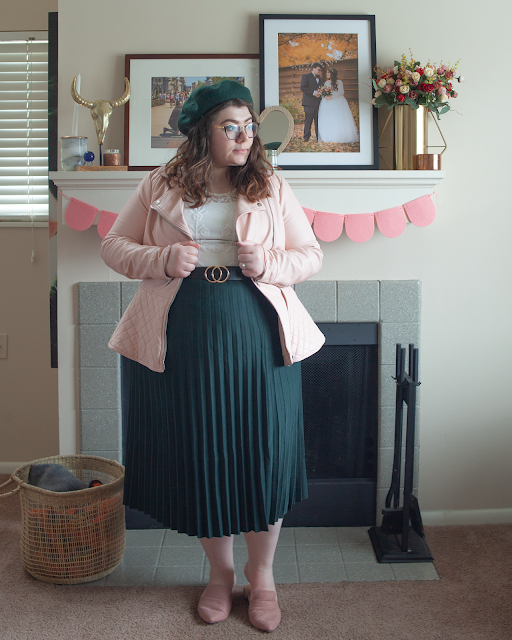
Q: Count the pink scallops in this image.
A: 7